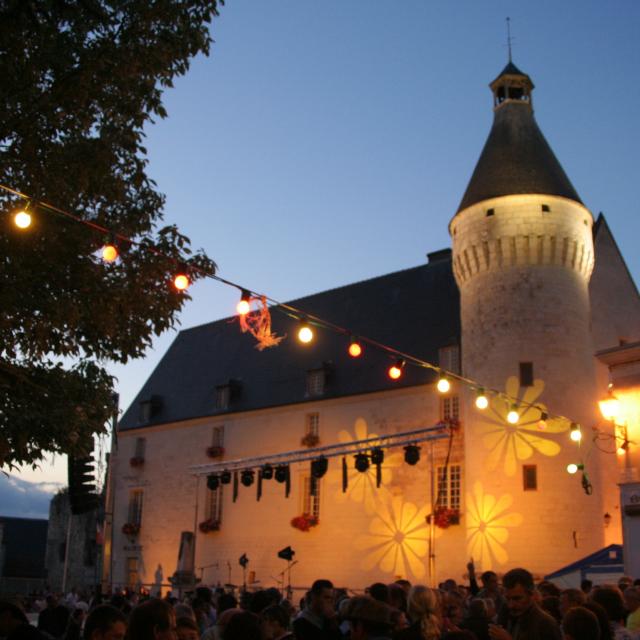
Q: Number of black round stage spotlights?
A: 9